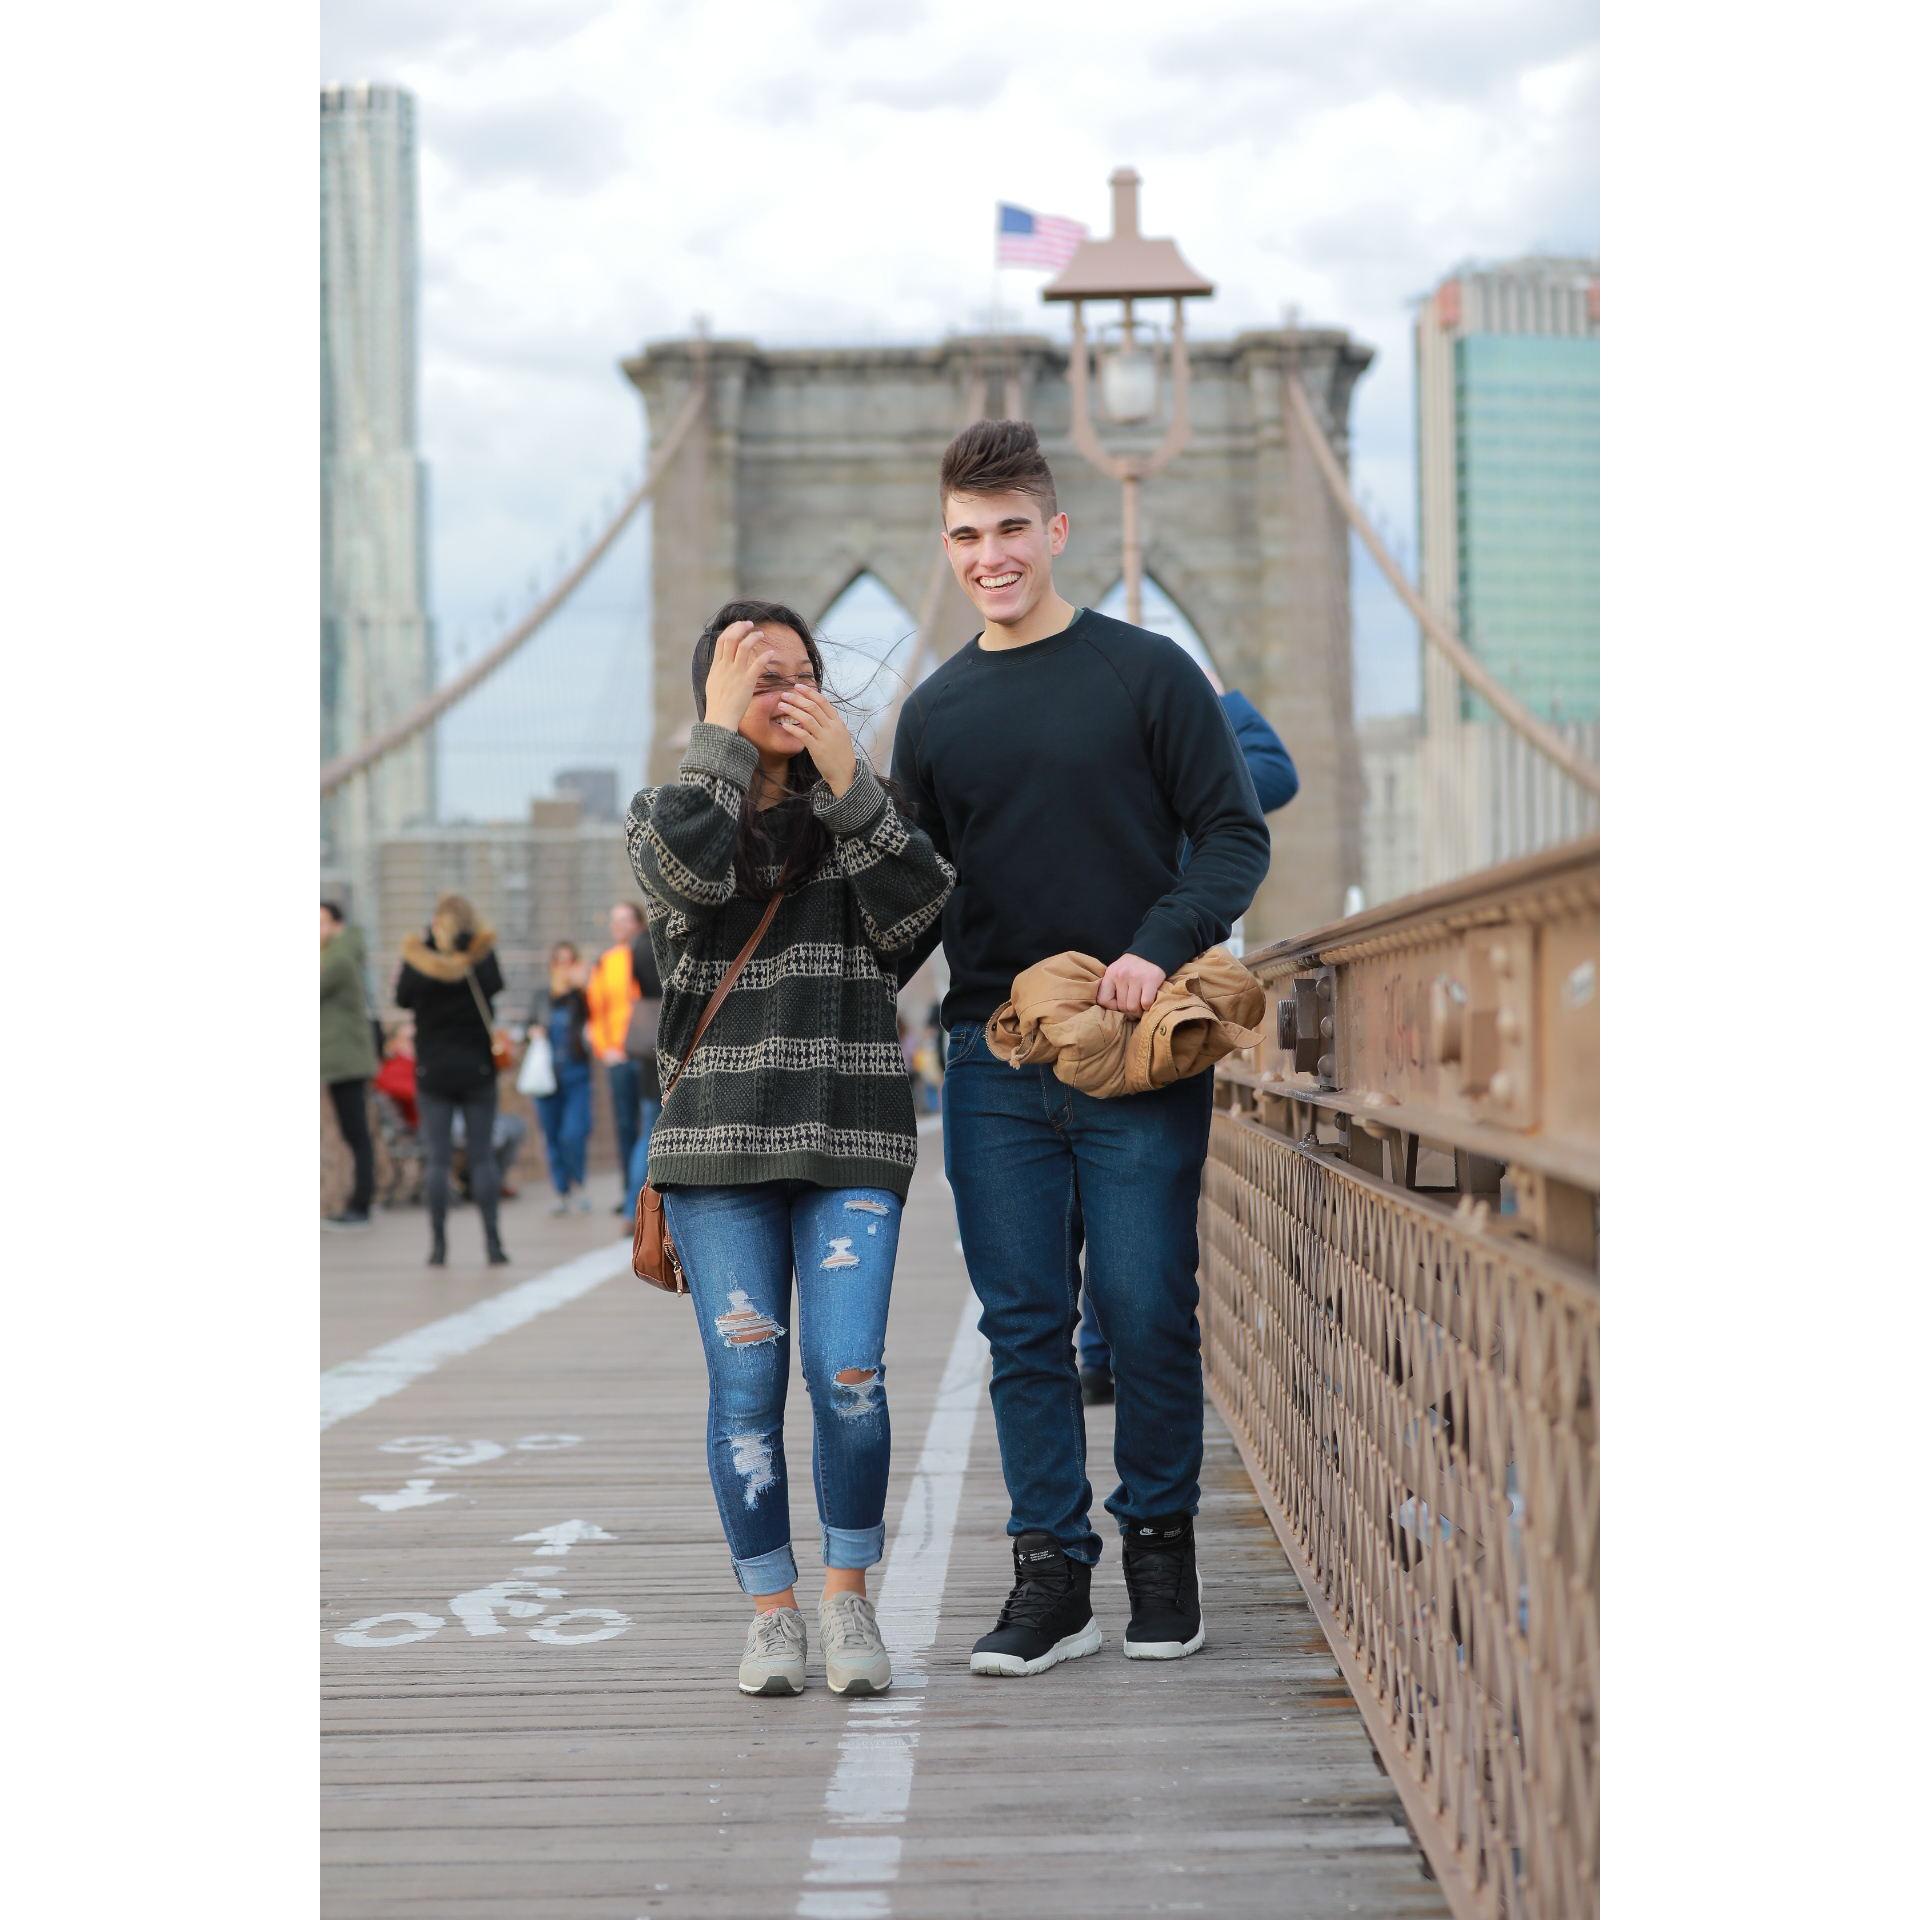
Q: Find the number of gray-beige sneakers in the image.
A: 2